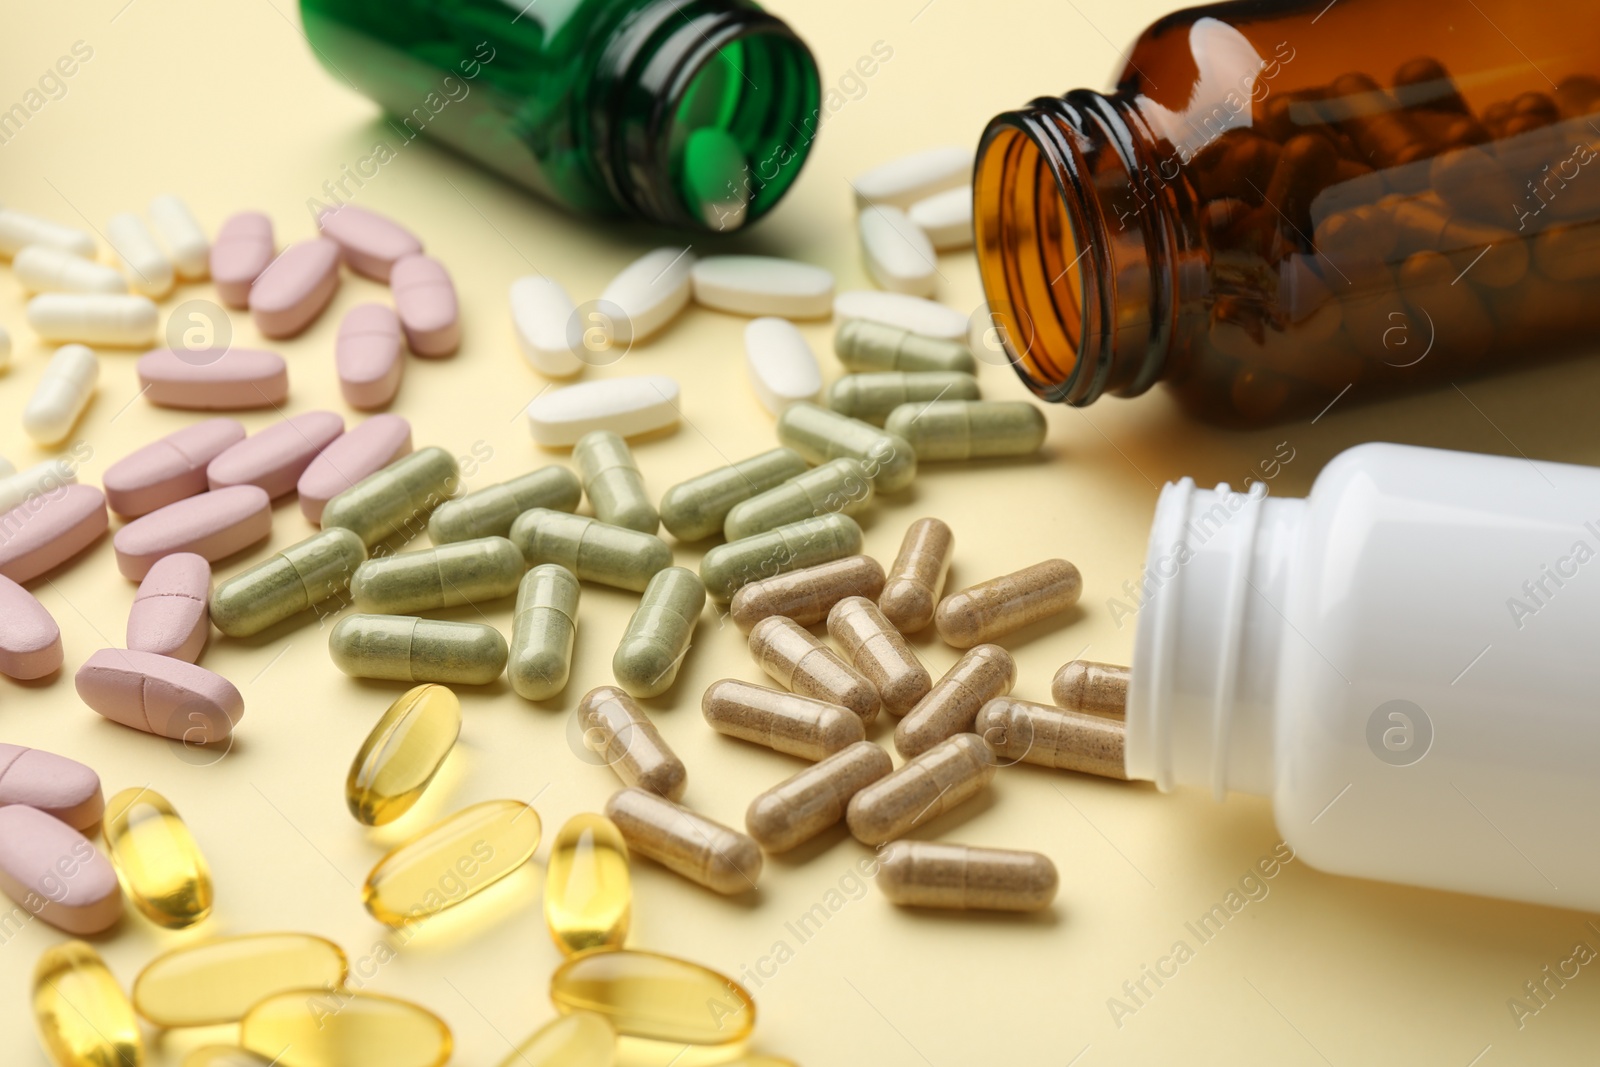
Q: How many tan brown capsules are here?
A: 14